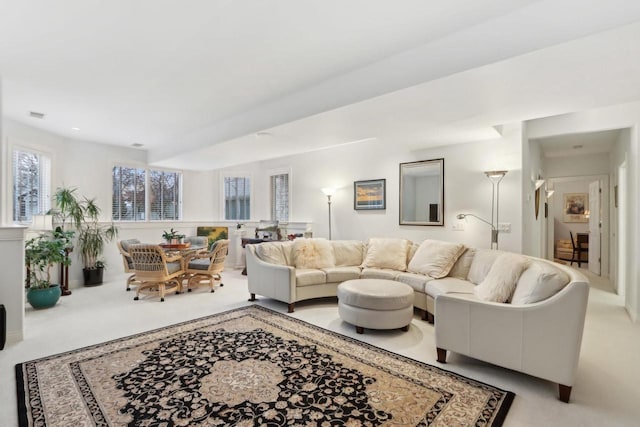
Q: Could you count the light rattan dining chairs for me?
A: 4